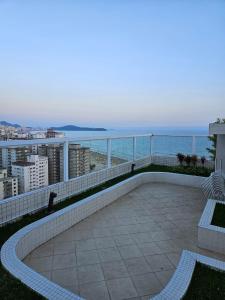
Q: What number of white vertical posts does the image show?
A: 5